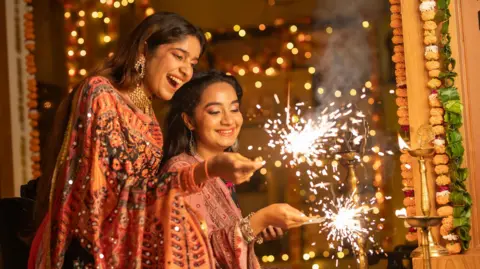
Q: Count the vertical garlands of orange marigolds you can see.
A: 3